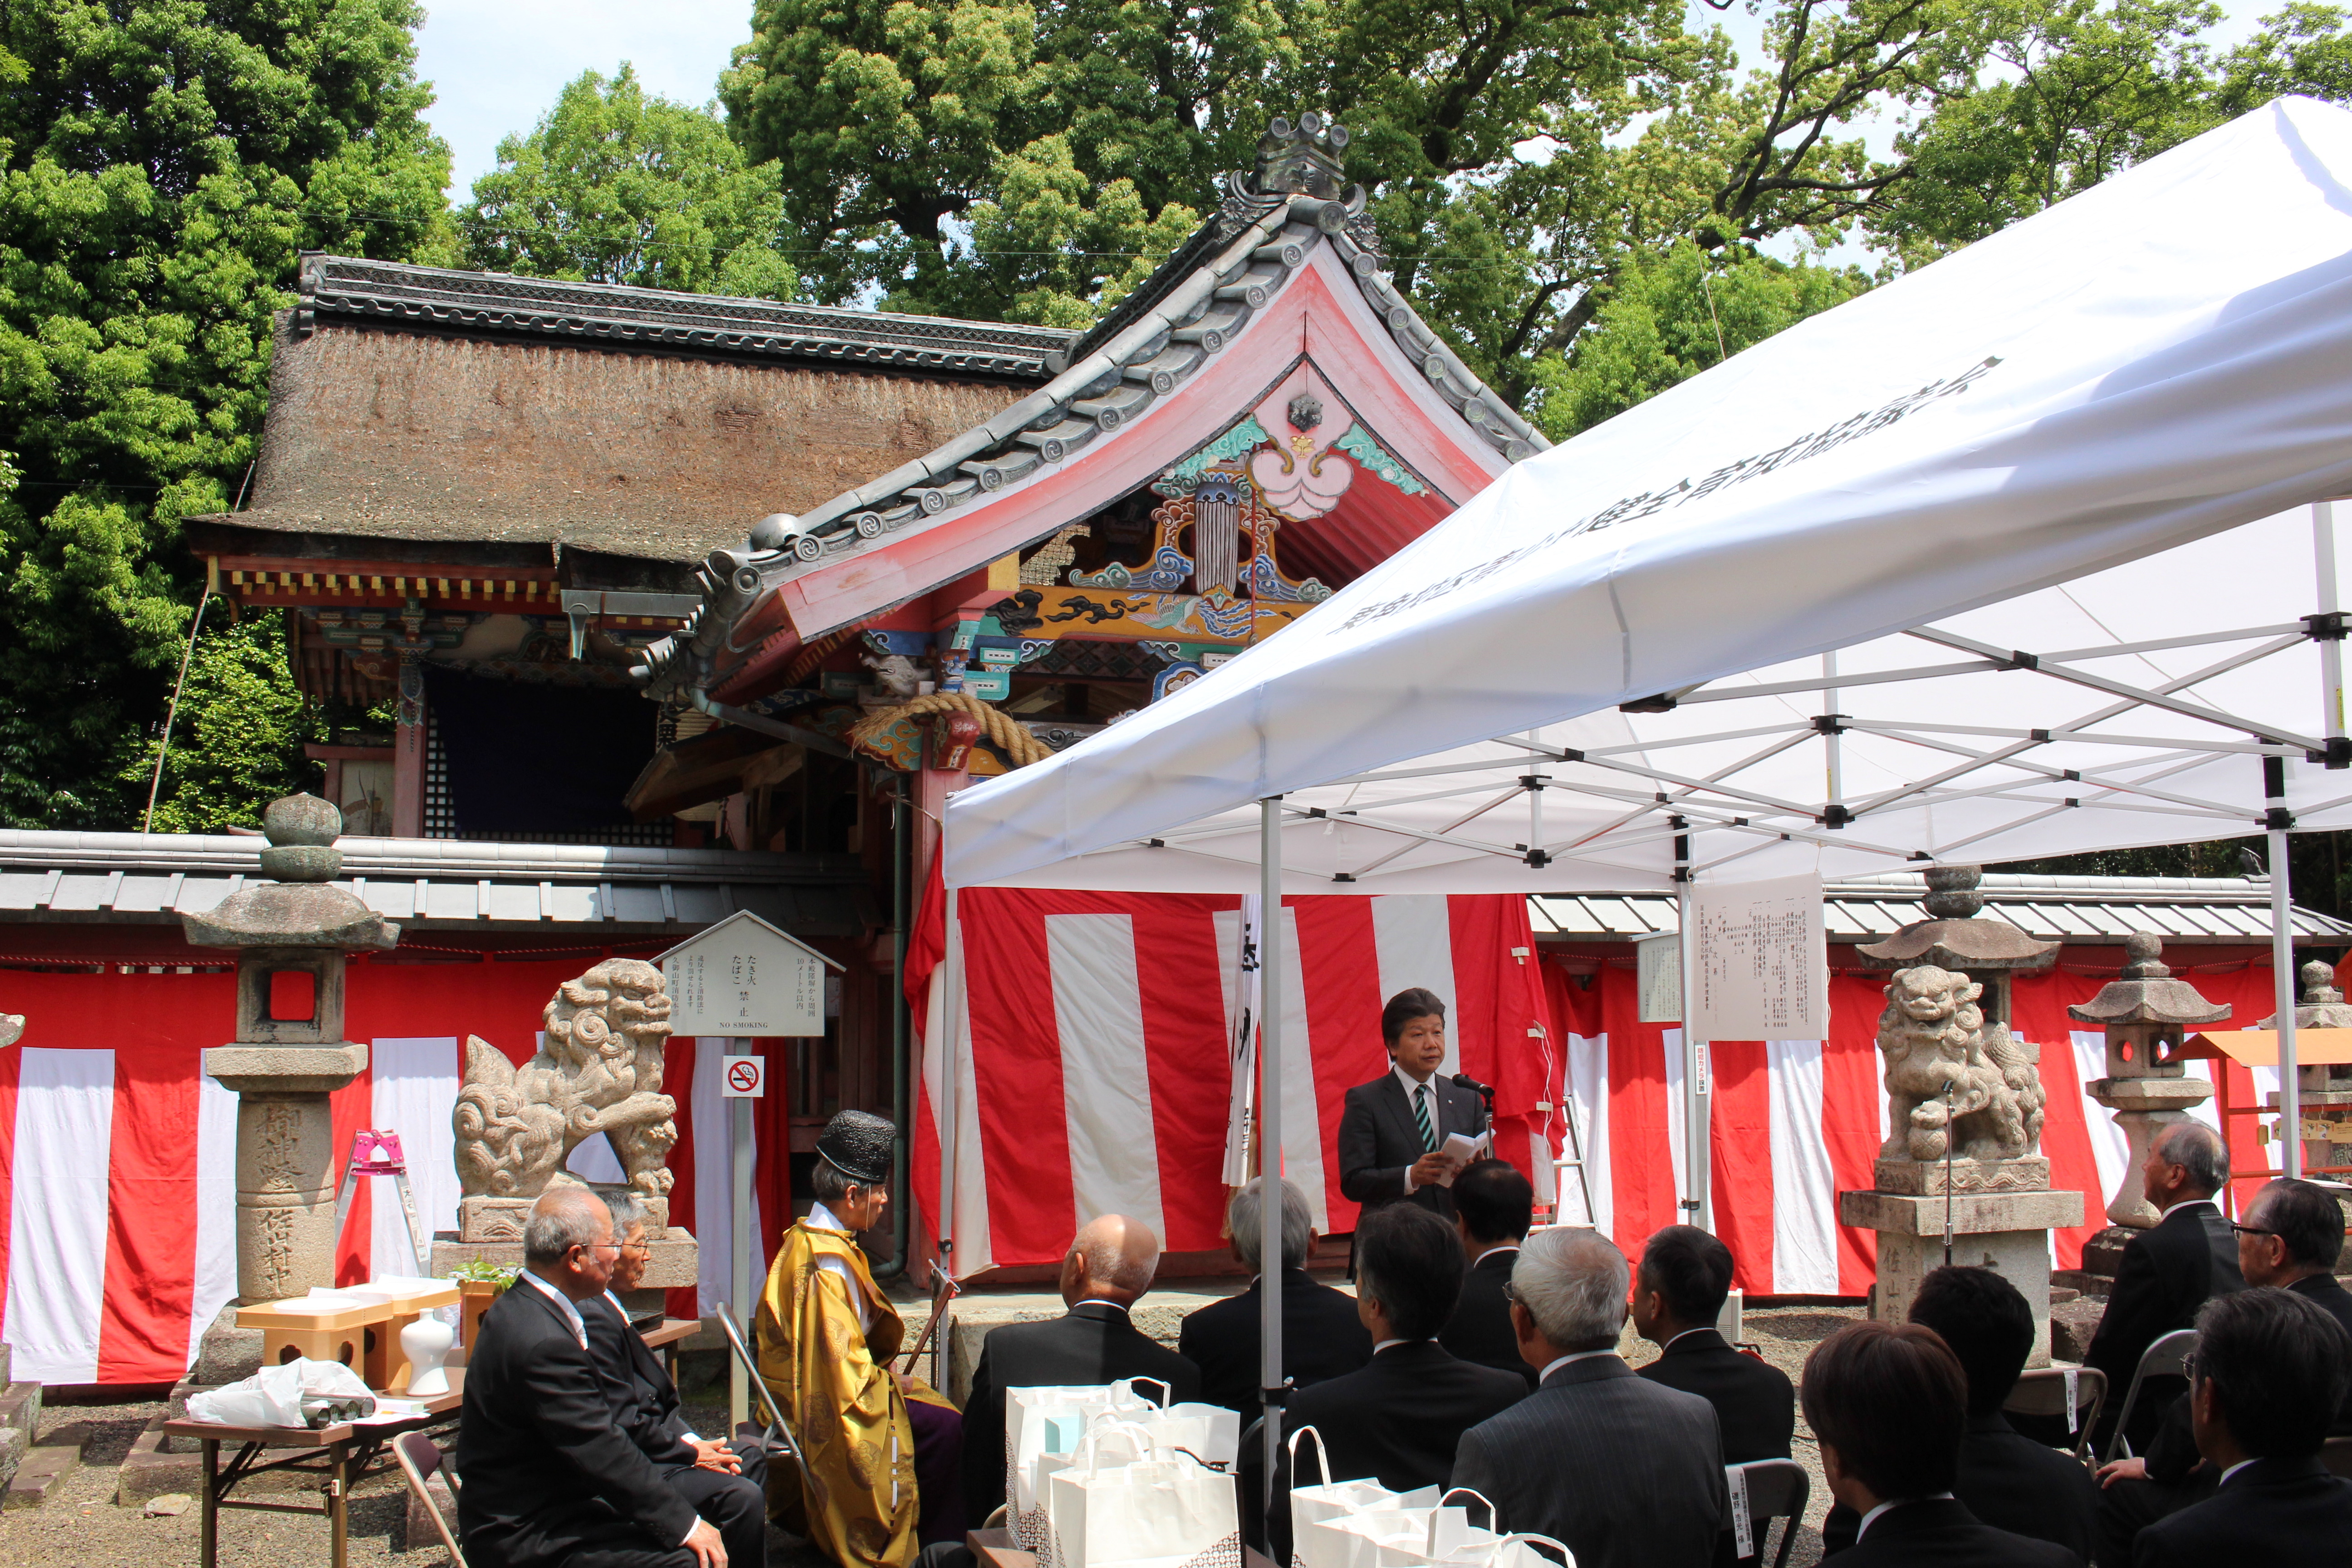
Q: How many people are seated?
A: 14